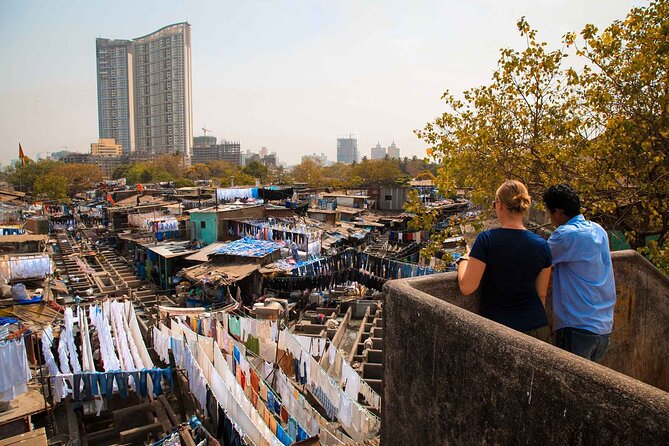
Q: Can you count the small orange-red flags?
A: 3